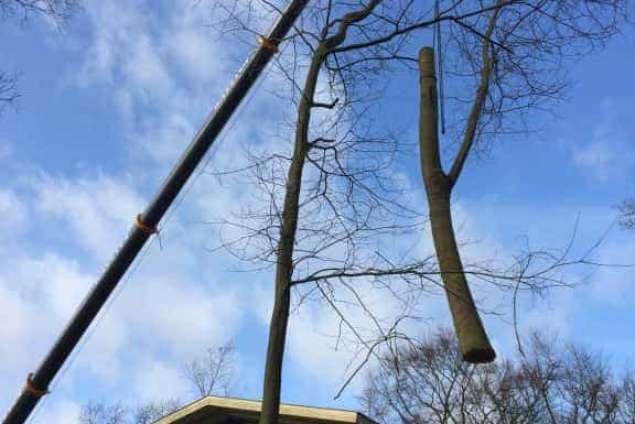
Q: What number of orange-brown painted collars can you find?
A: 3